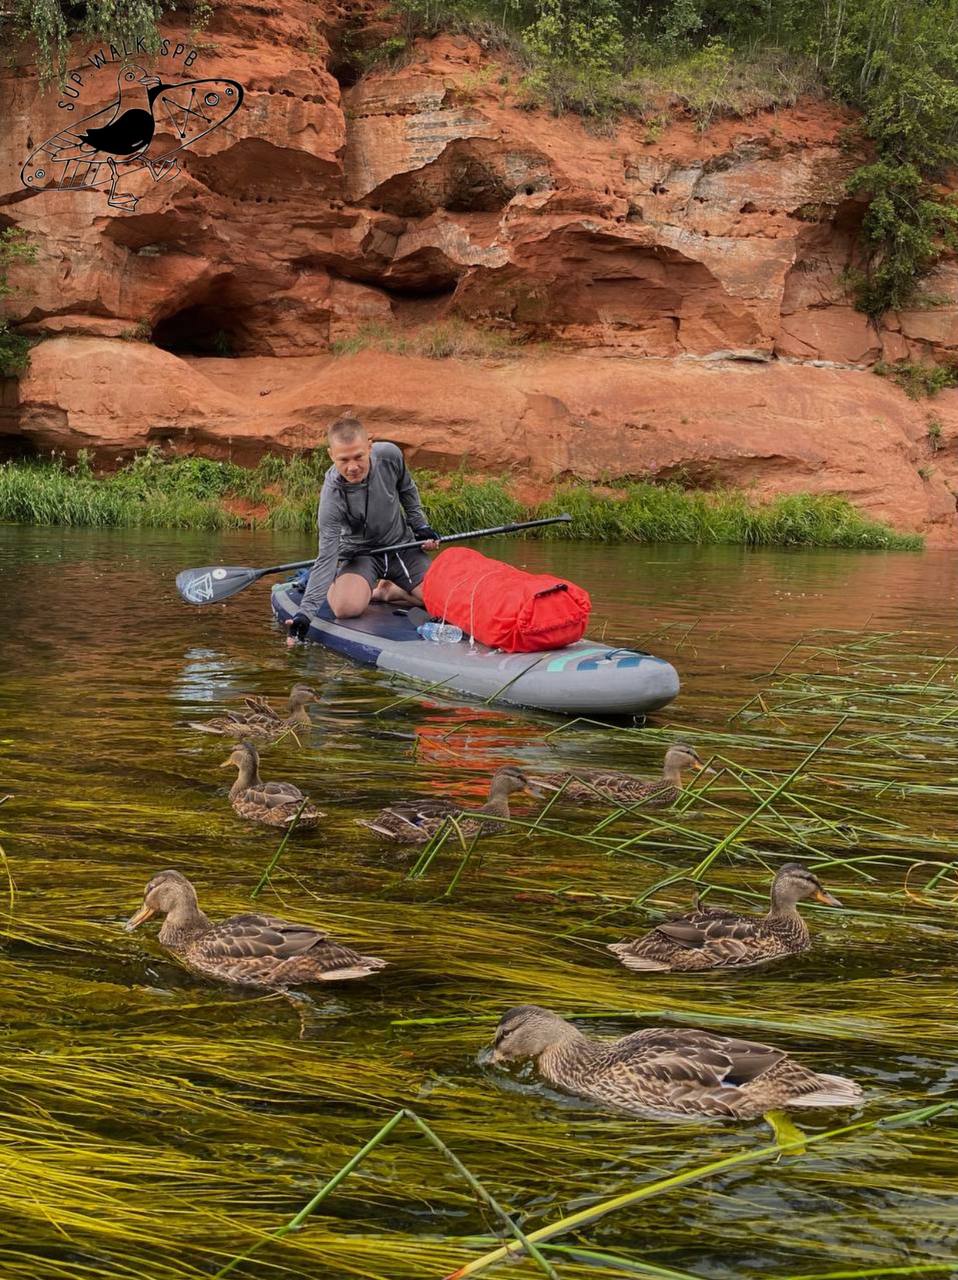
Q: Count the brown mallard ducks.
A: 7